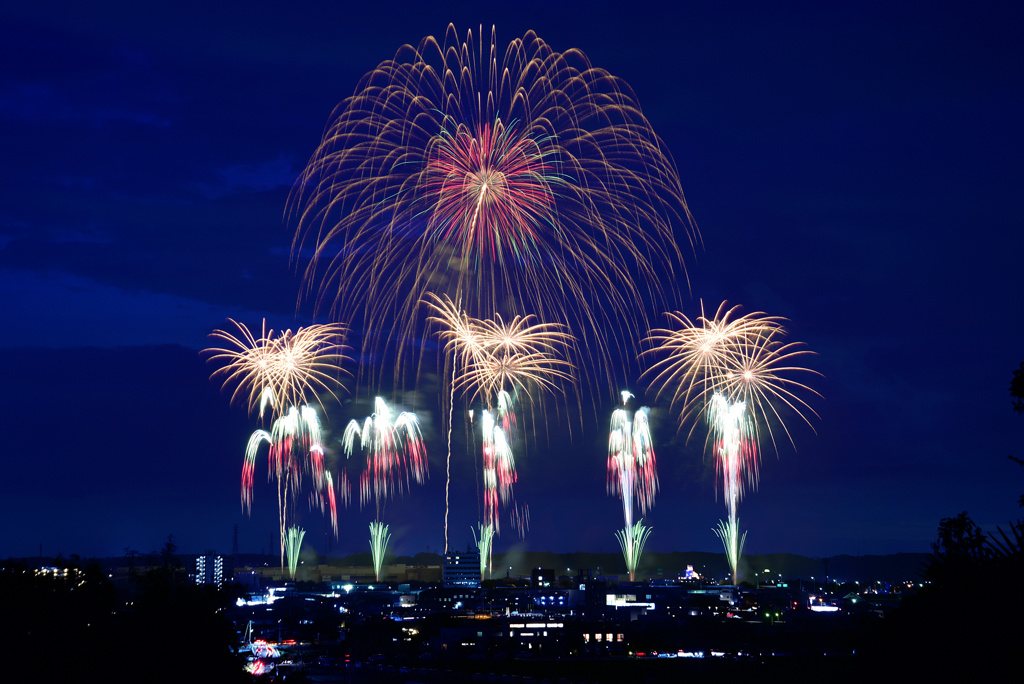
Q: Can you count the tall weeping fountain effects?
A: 5